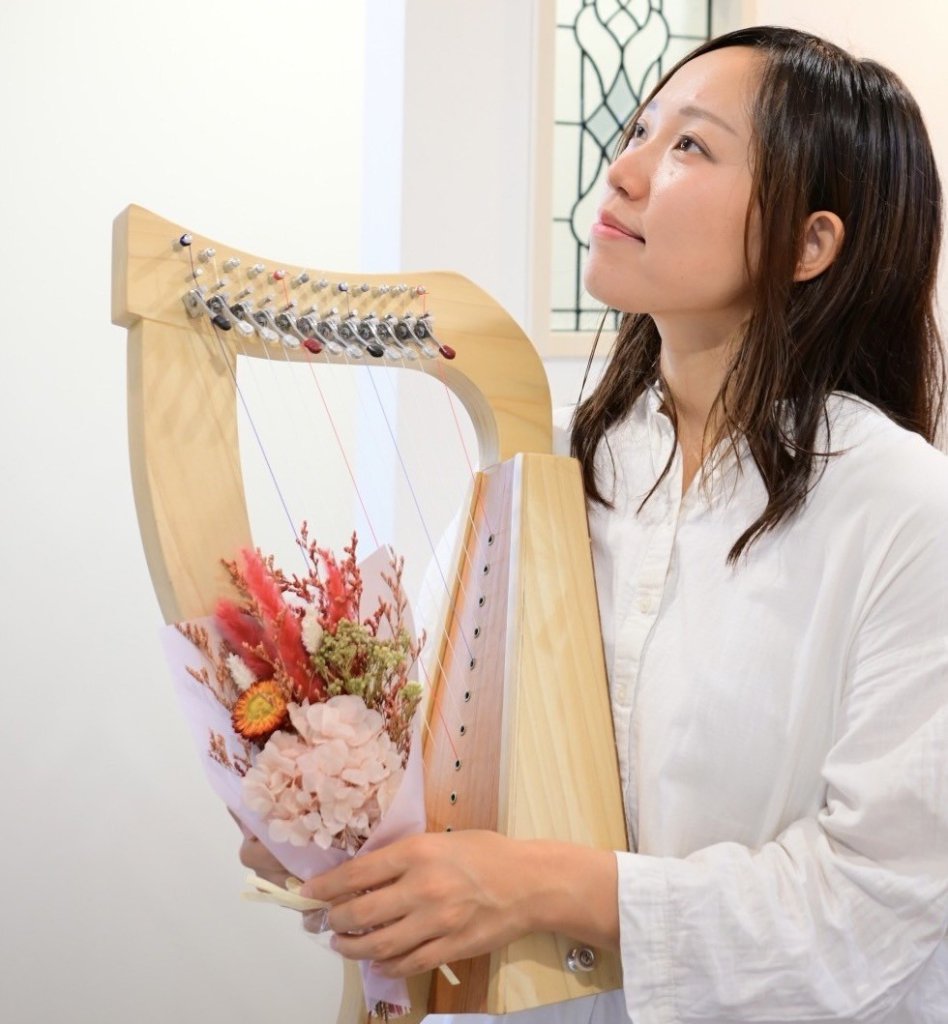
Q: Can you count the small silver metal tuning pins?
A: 12